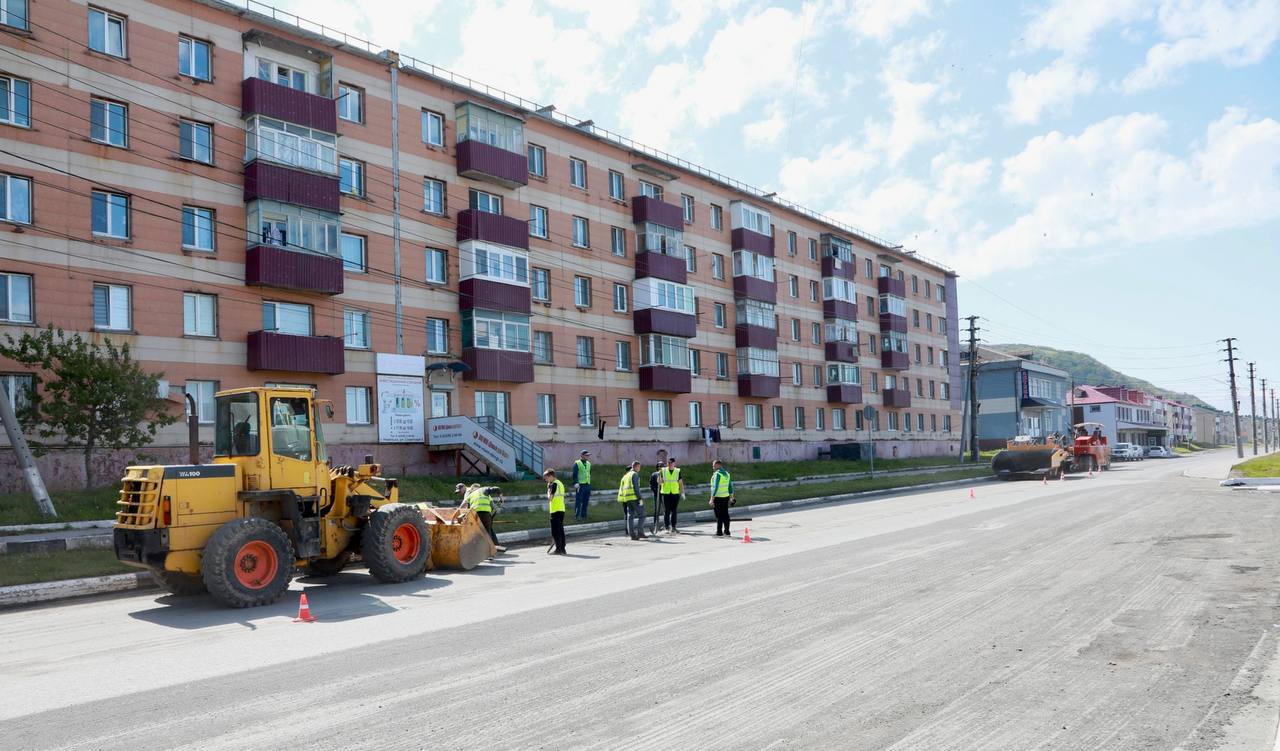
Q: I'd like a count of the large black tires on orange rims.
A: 2